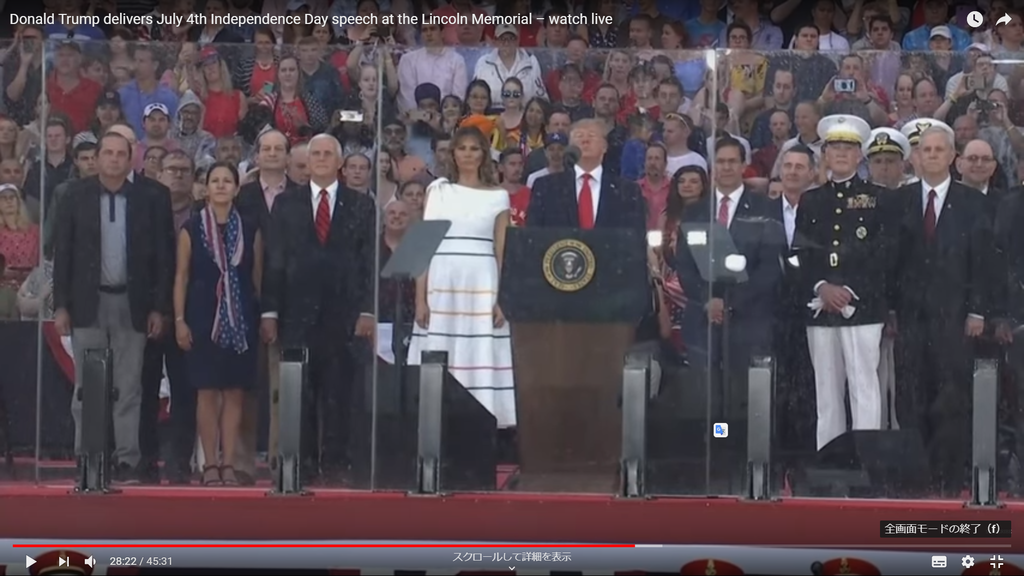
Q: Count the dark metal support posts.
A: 6